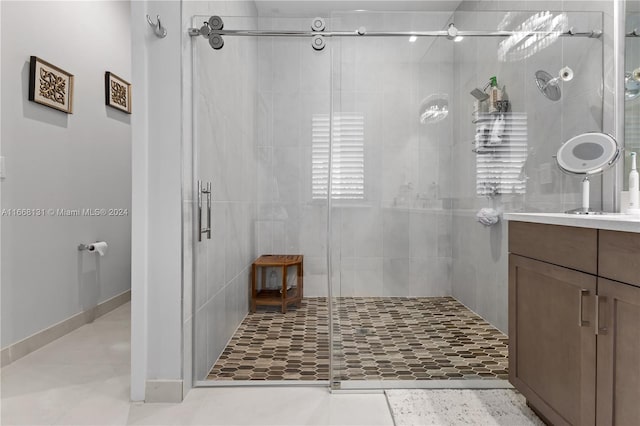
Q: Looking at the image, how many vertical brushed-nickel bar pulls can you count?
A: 2